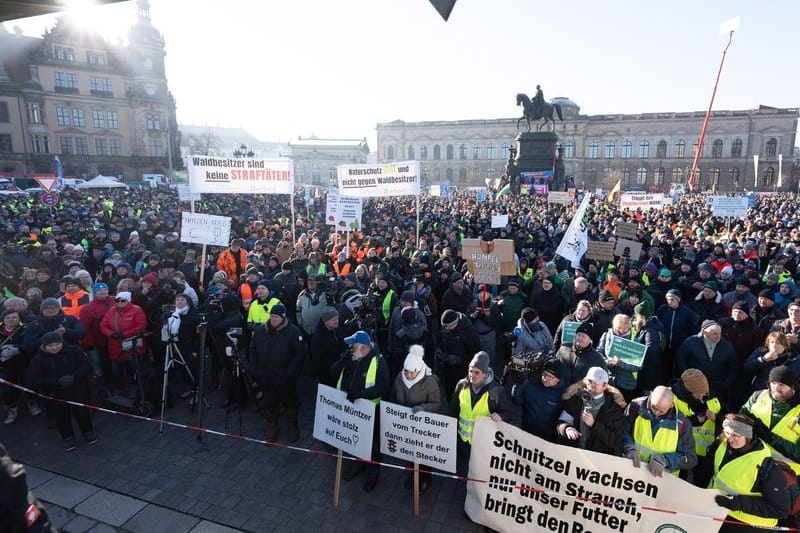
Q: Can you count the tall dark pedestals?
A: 1